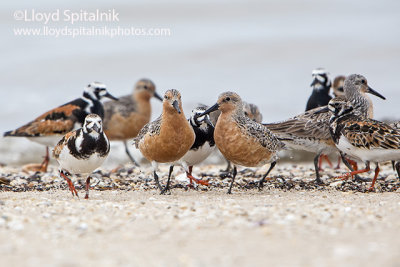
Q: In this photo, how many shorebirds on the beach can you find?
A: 11